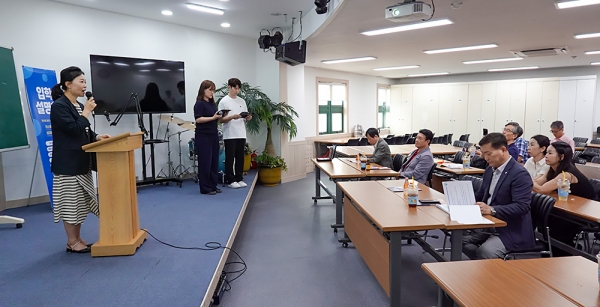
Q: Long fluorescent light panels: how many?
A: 12